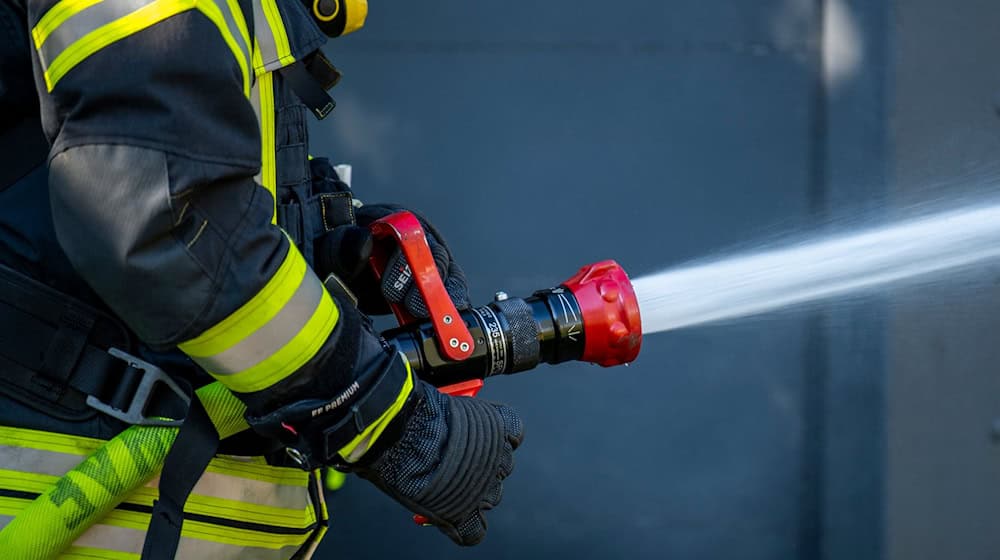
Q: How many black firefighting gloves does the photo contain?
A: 2